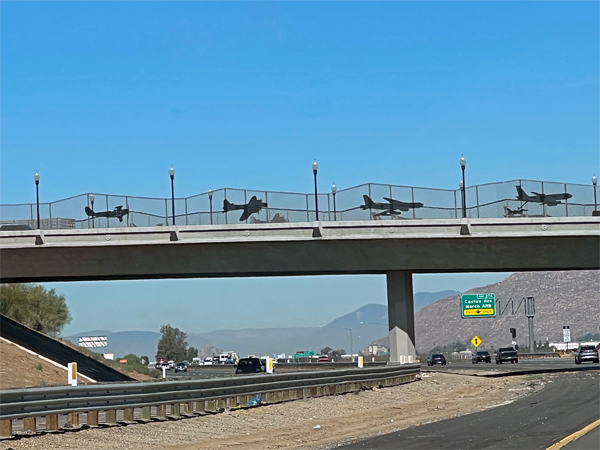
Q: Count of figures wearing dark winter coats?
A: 0